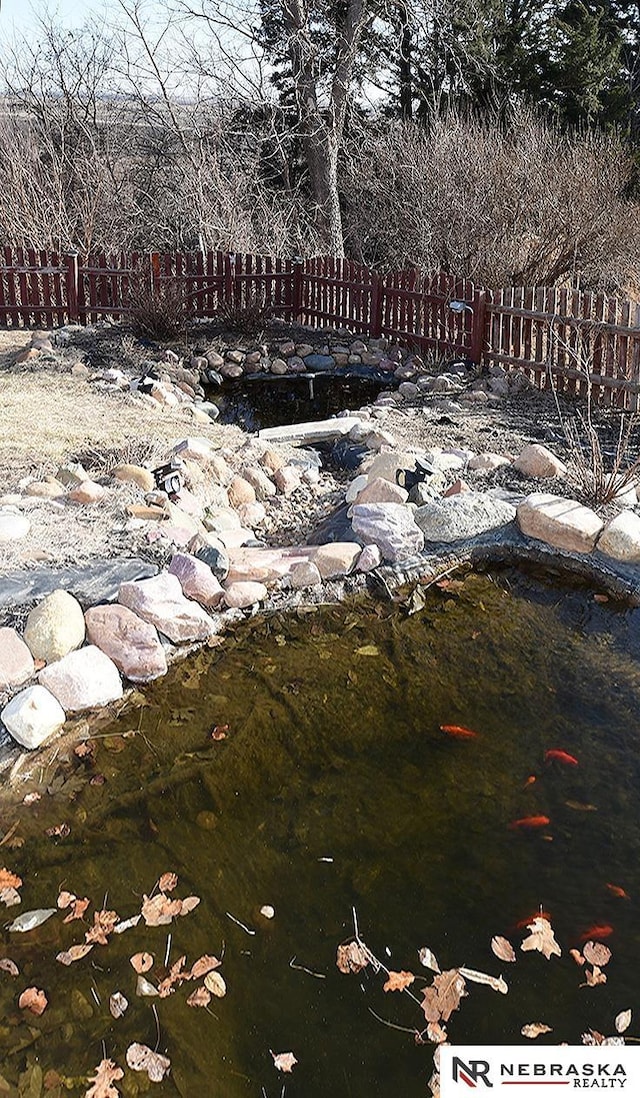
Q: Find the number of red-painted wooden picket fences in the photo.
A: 1